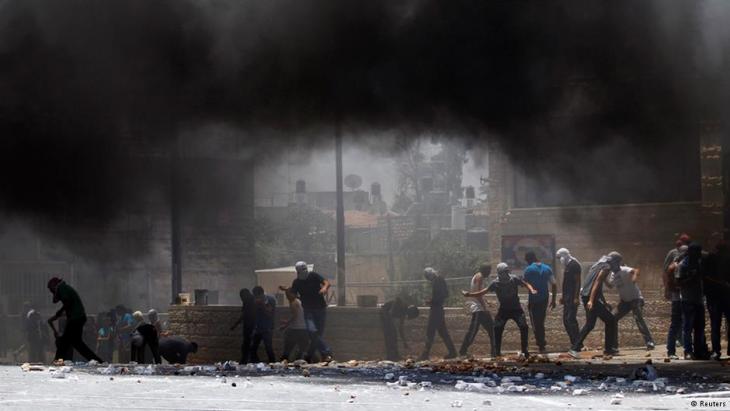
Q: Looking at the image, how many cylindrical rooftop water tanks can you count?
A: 3